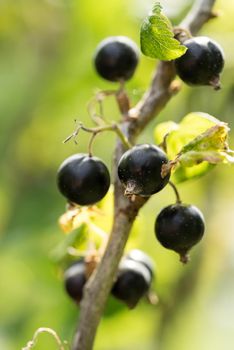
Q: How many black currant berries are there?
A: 8